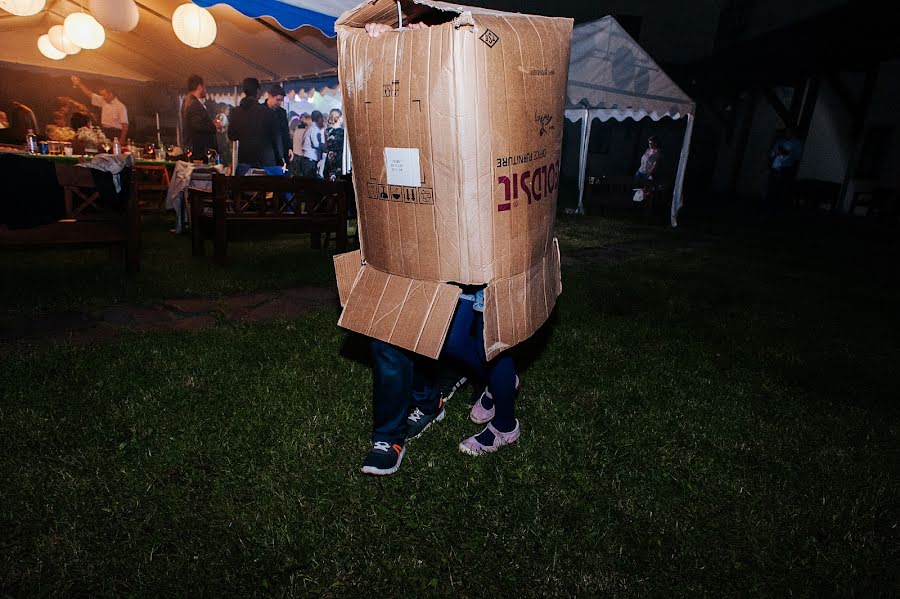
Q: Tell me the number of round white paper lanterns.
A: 6